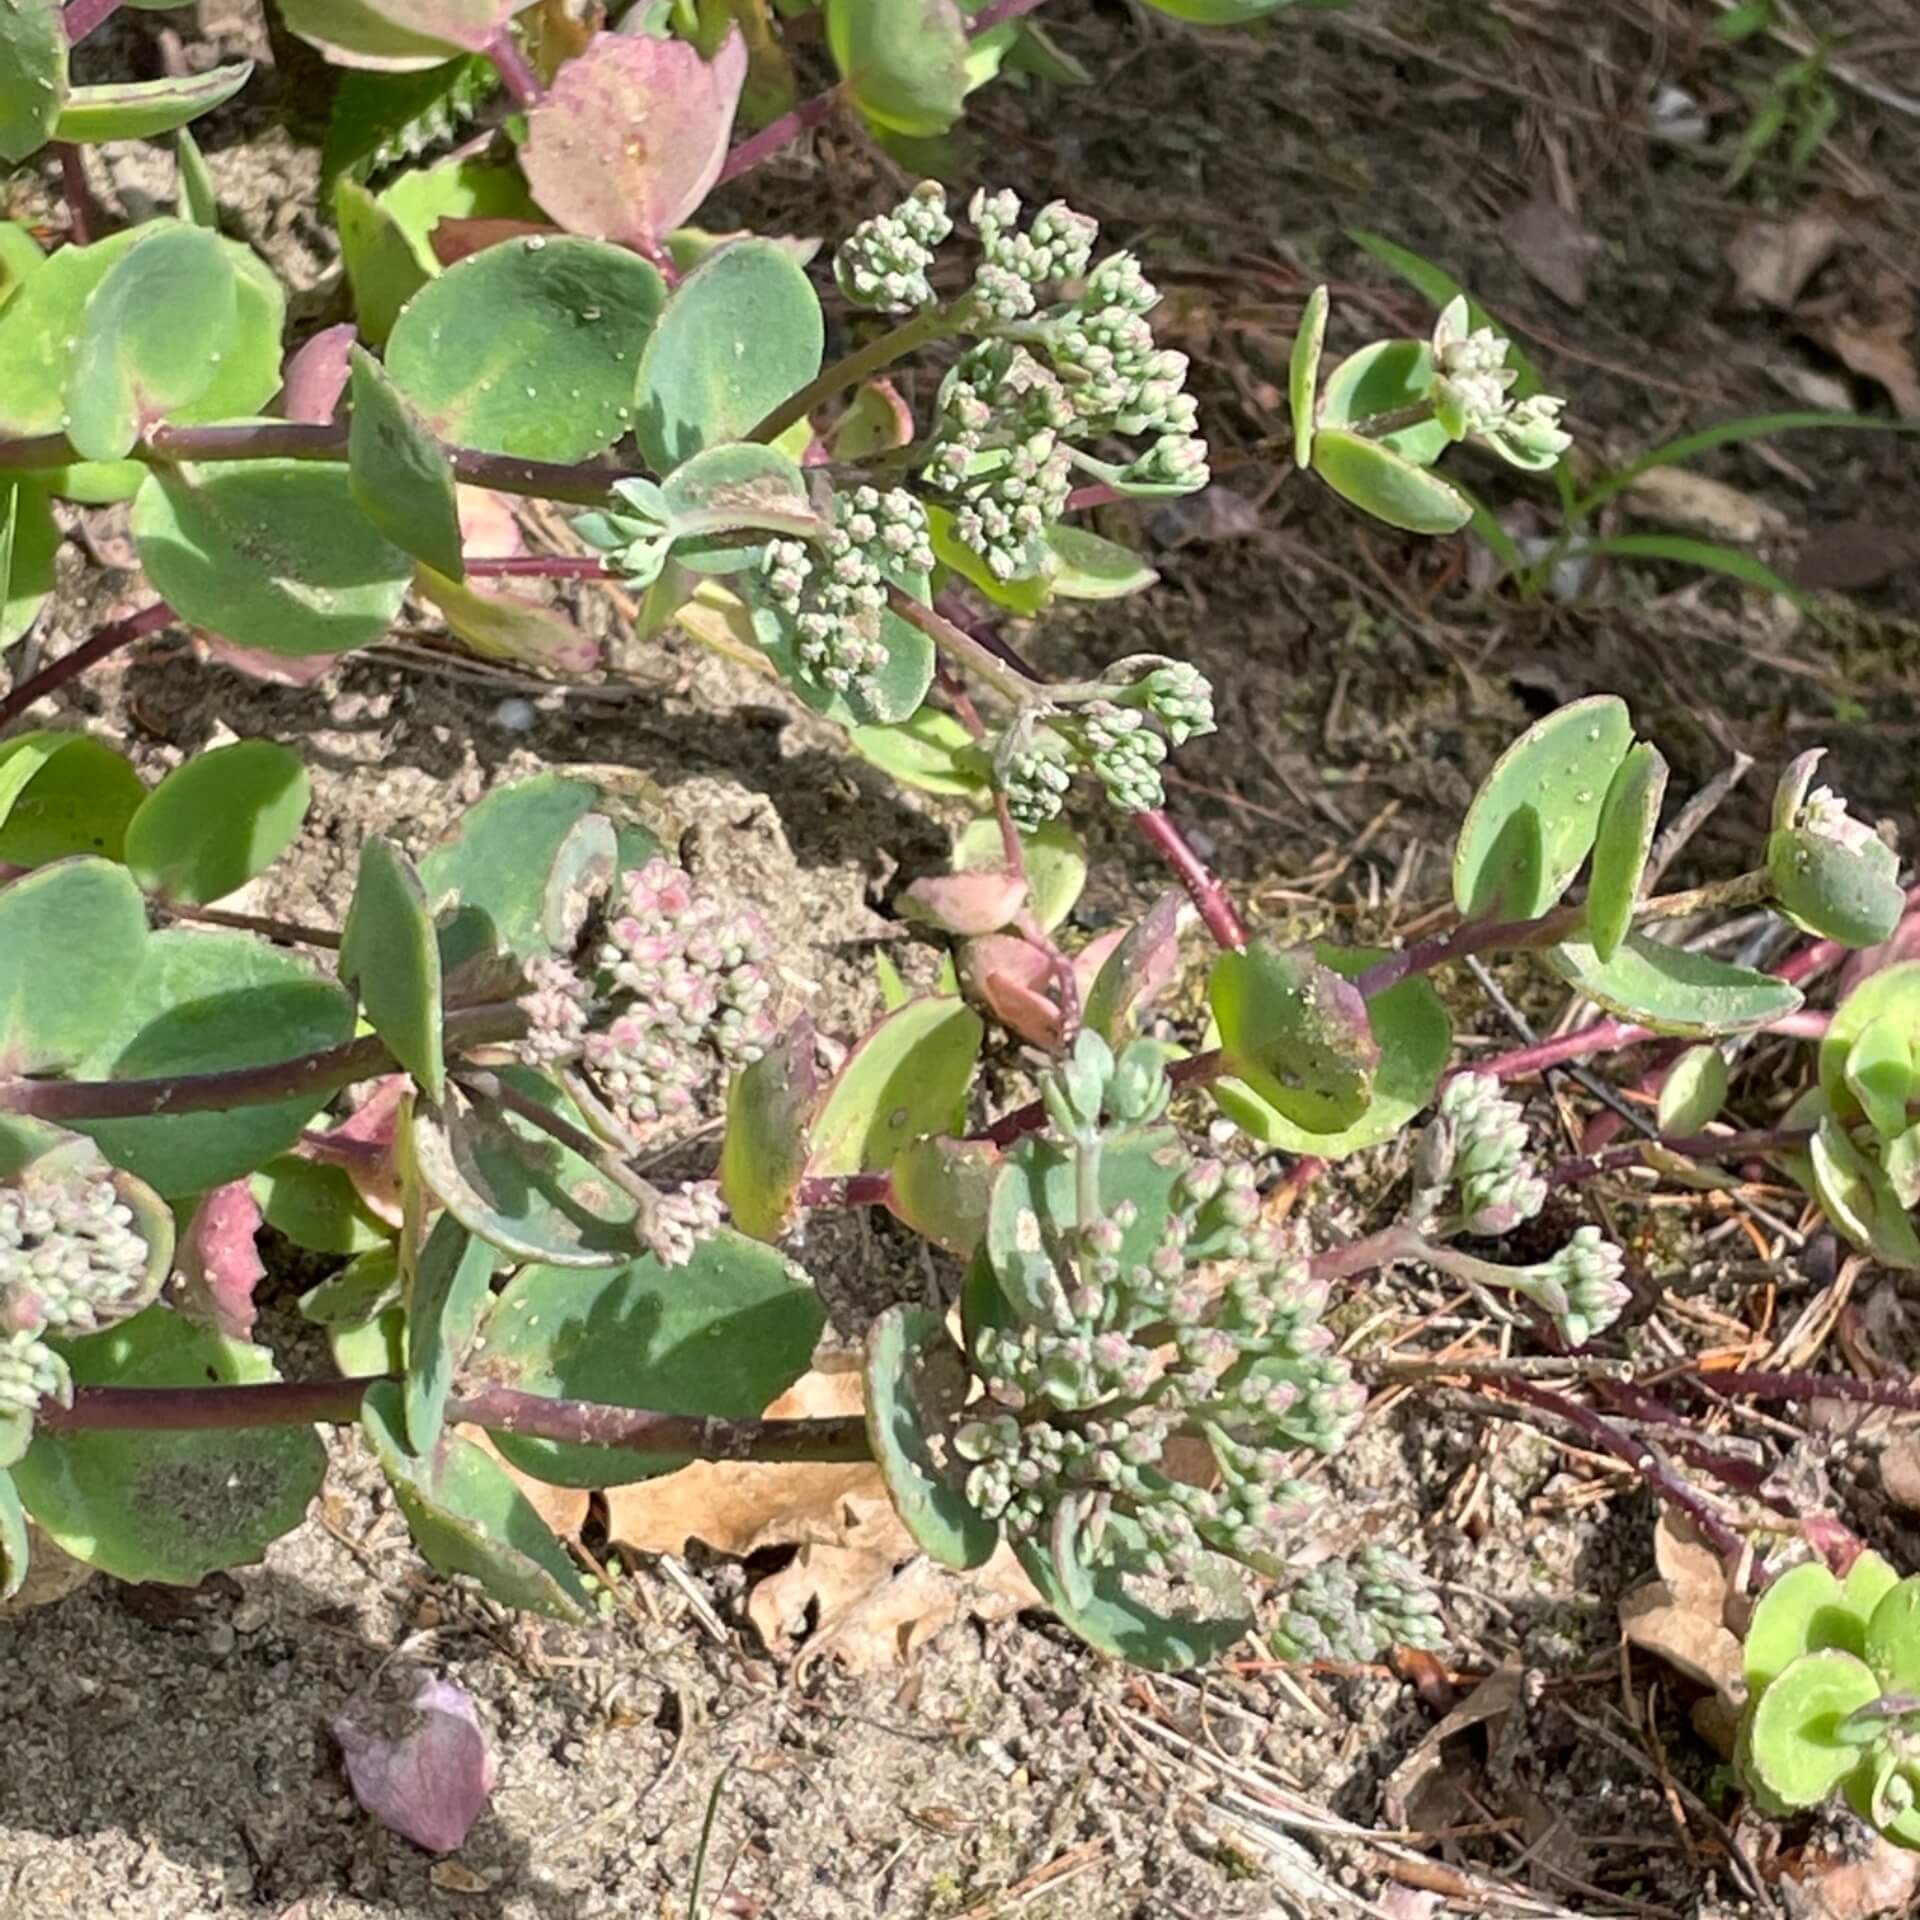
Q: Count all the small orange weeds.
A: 0